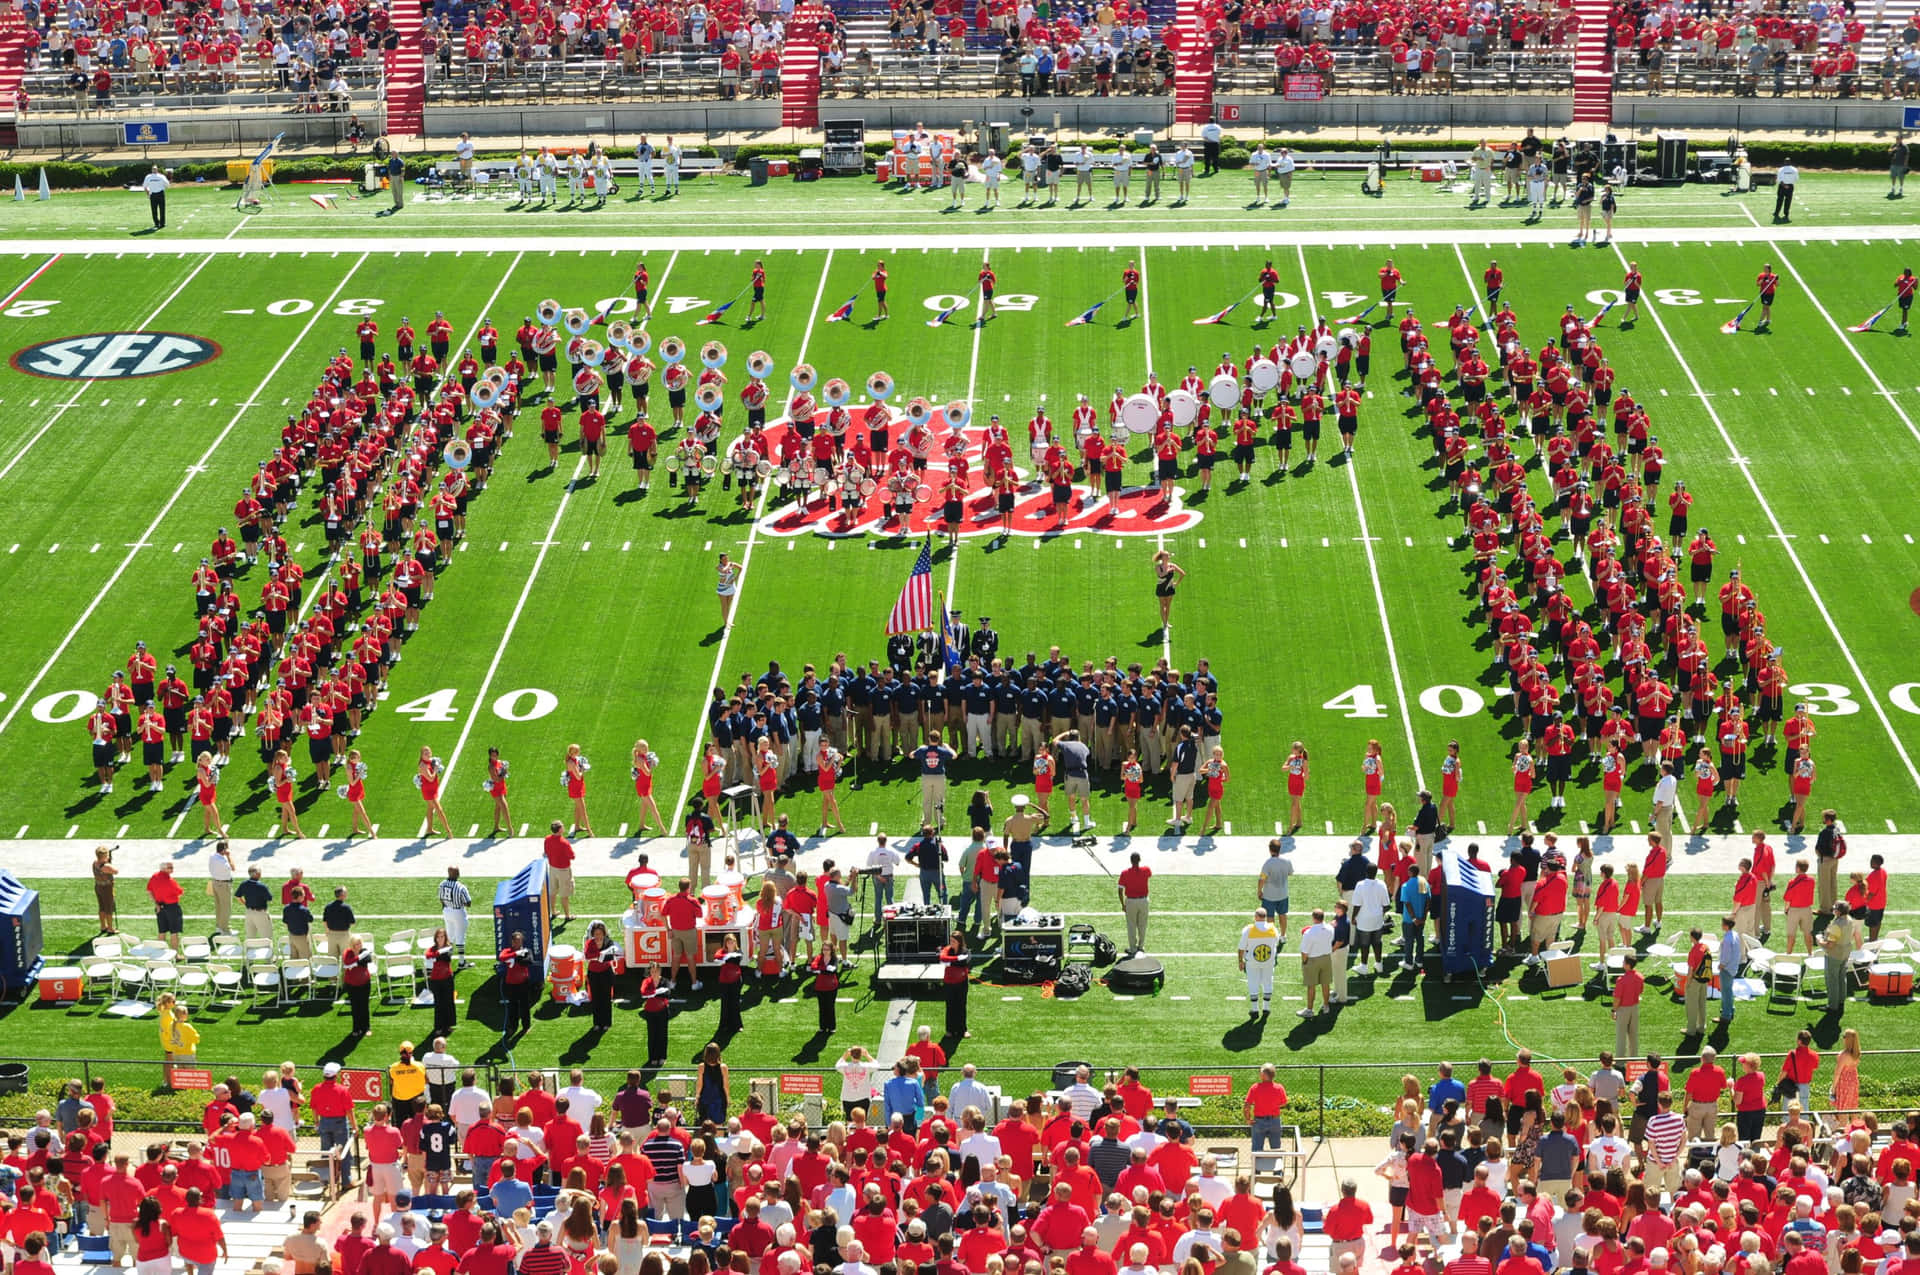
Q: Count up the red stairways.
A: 5